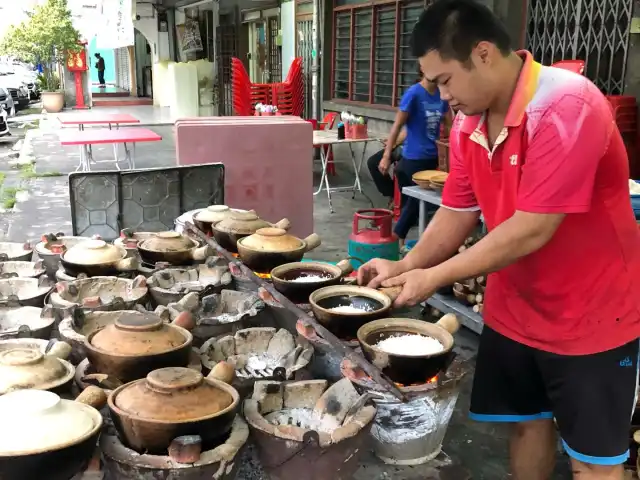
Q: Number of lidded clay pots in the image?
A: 9